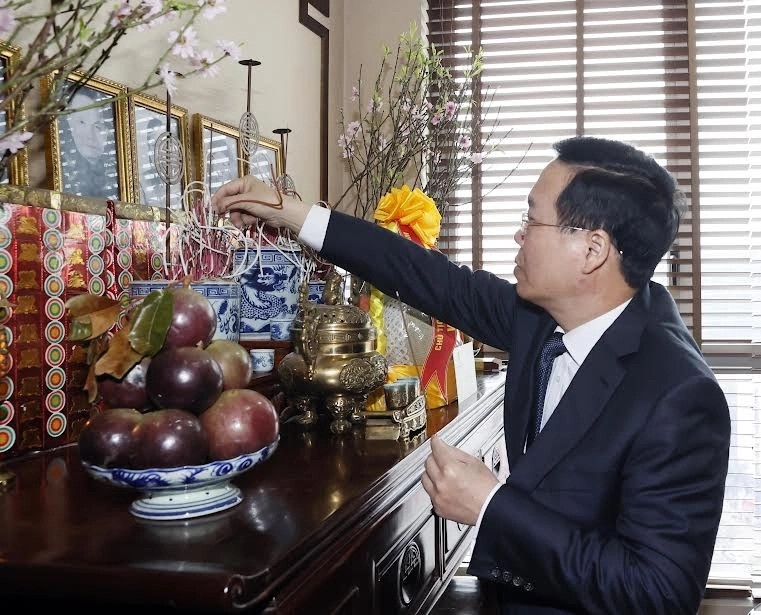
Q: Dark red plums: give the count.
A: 7